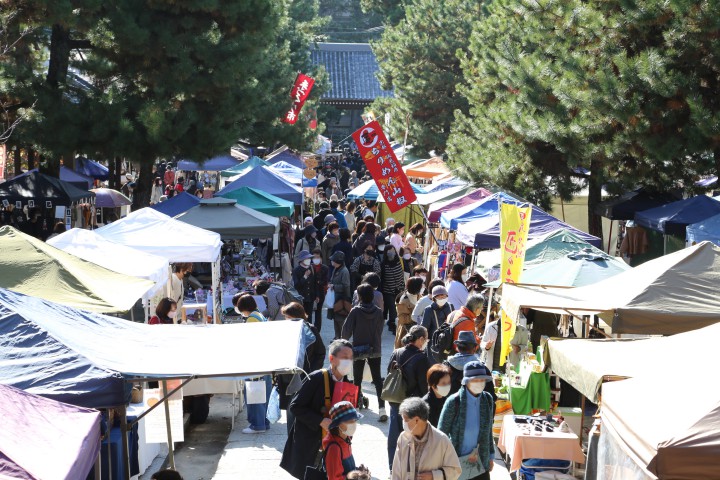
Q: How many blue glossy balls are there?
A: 0